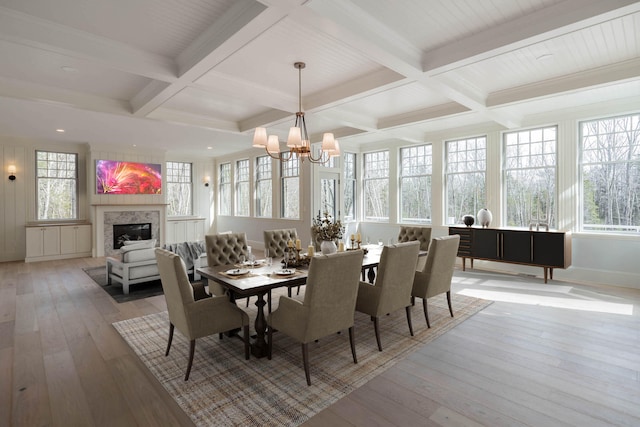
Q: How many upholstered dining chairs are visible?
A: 8